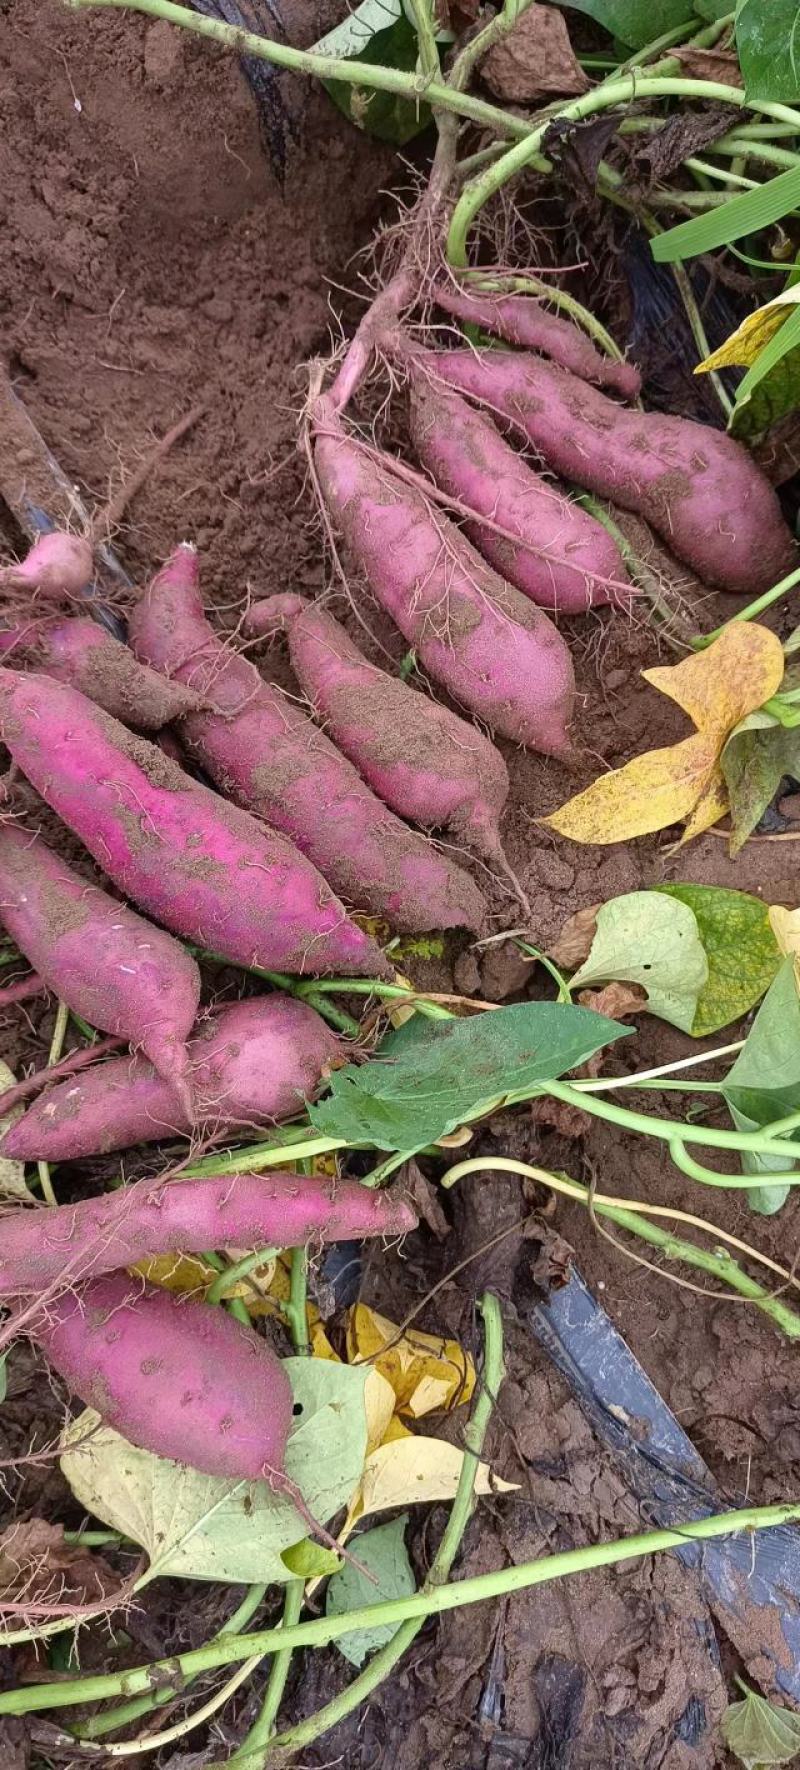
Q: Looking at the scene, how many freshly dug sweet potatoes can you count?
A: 13